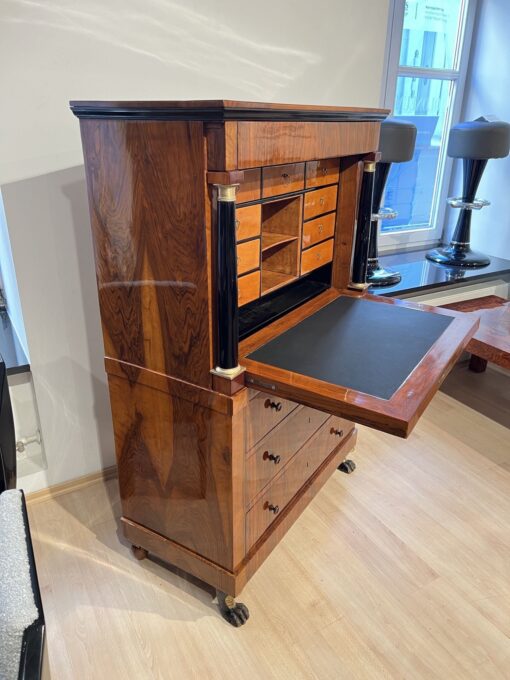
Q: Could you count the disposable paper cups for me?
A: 0